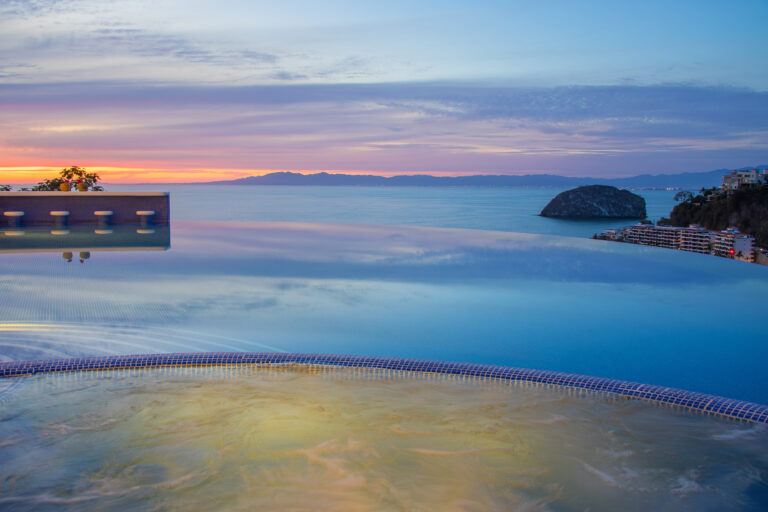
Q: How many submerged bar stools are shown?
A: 4